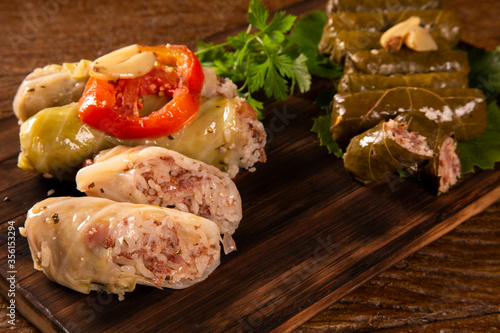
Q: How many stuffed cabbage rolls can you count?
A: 4